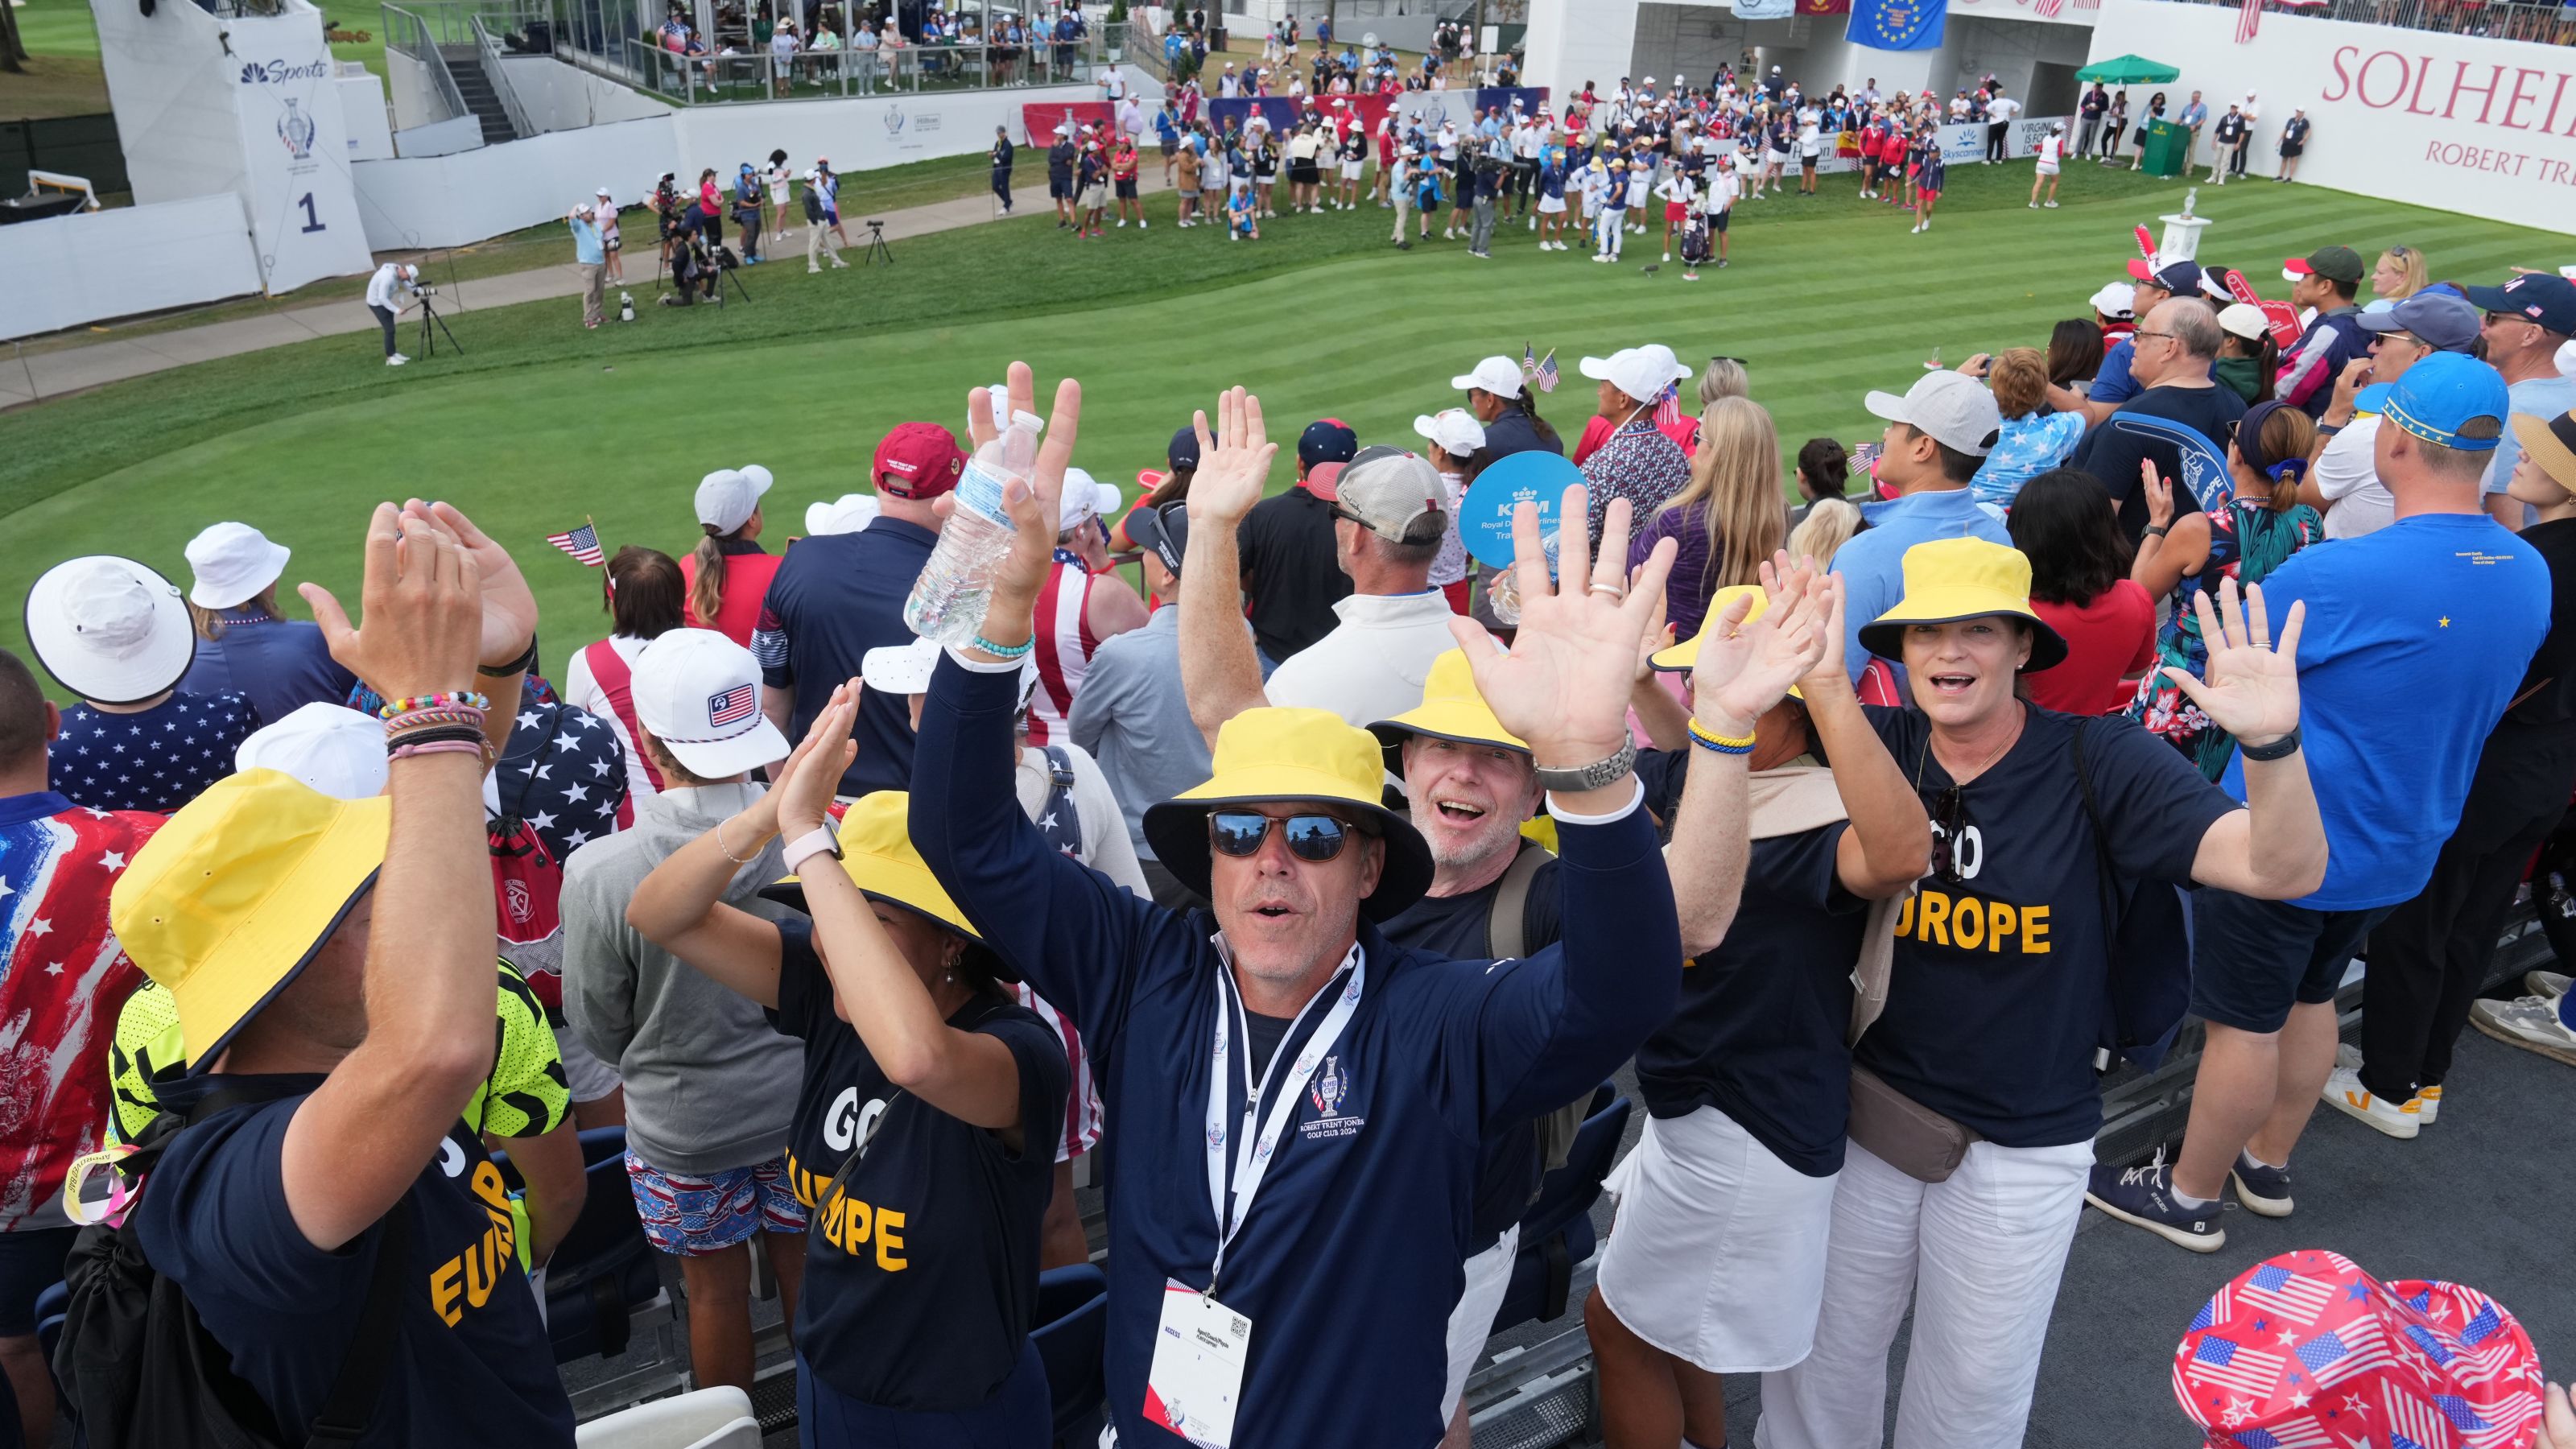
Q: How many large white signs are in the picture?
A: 2